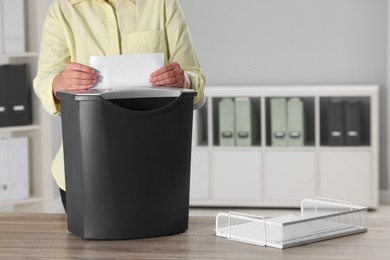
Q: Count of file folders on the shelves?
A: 12